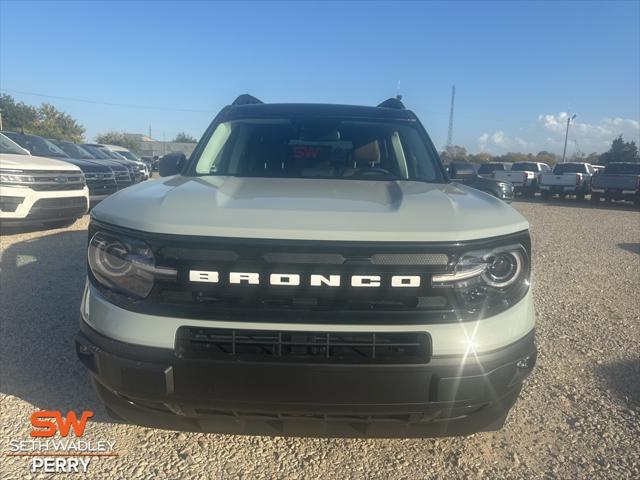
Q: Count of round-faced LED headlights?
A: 2